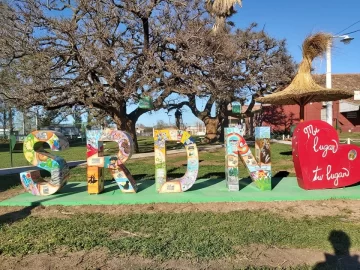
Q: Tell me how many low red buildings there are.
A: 1